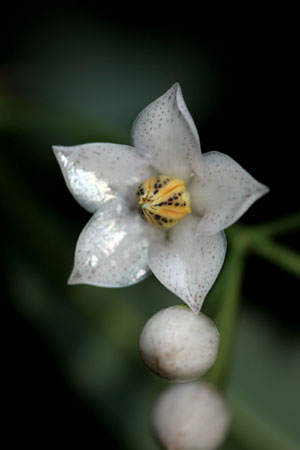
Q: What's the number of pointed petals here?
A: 5